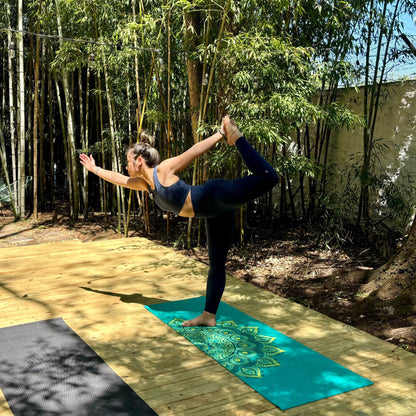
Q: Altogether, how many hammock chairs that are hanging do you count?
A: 0